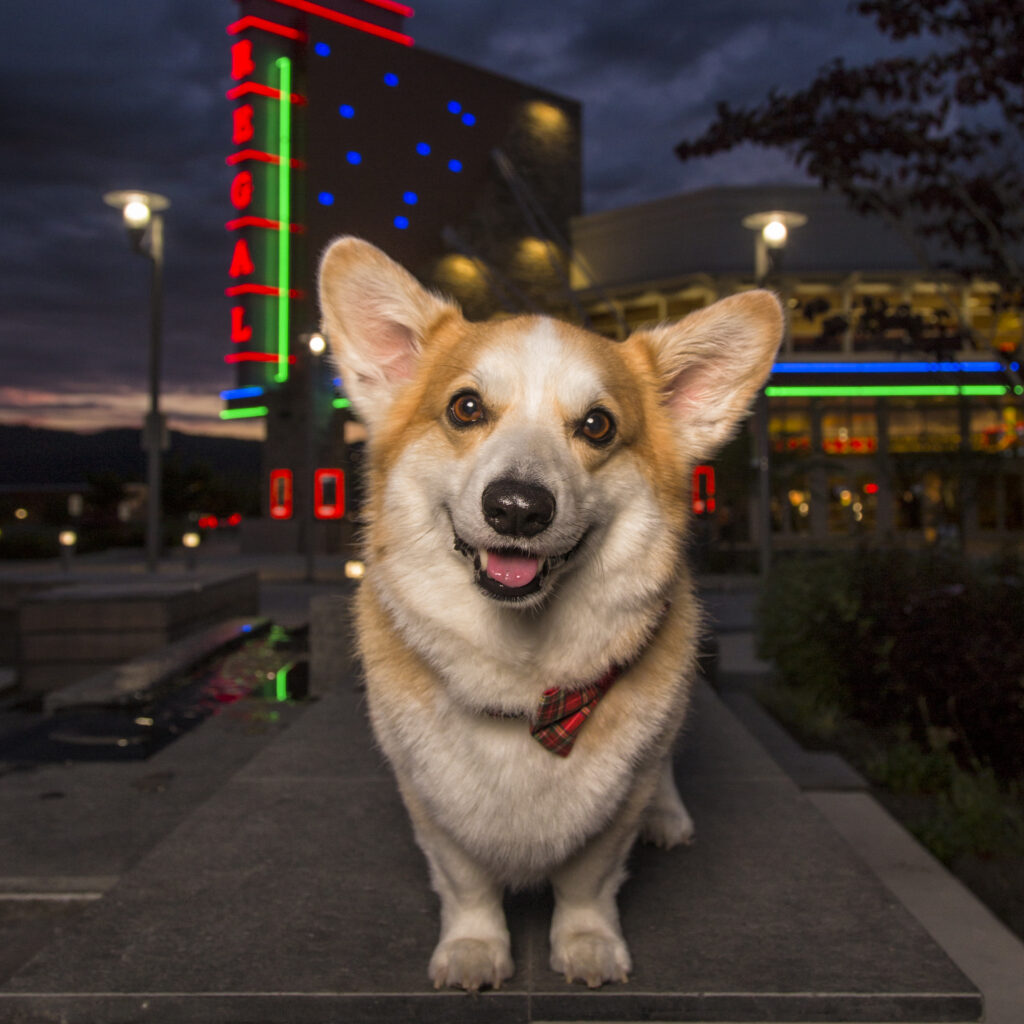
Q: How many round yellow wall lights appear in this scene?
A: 3